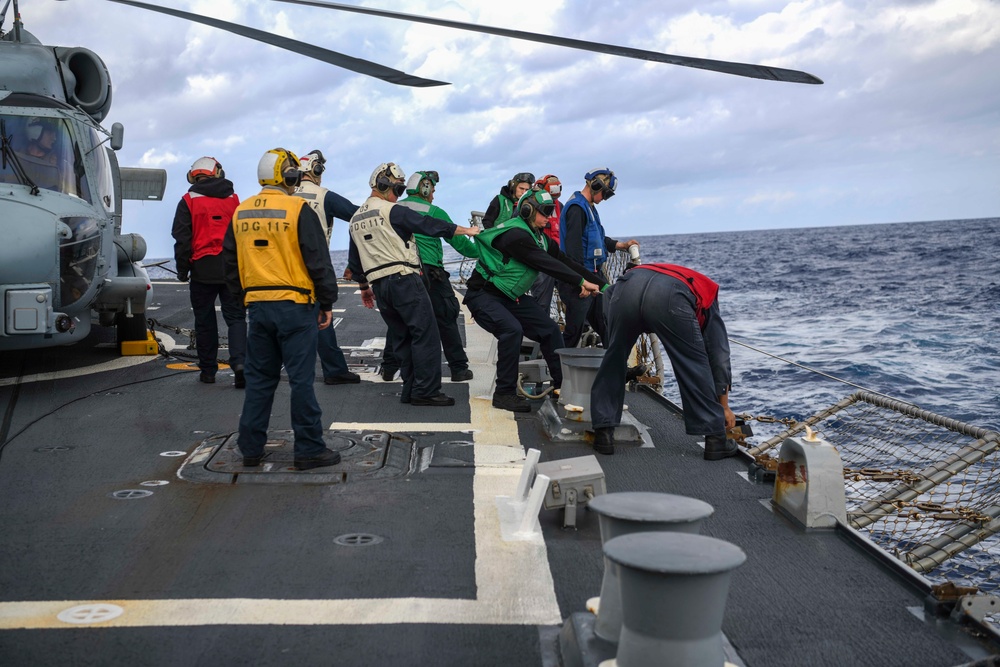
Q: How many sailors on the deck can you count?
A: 10